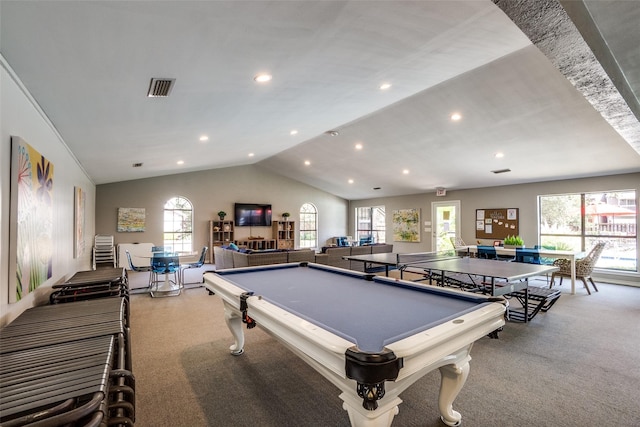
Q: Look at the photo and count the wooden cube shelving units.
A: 2